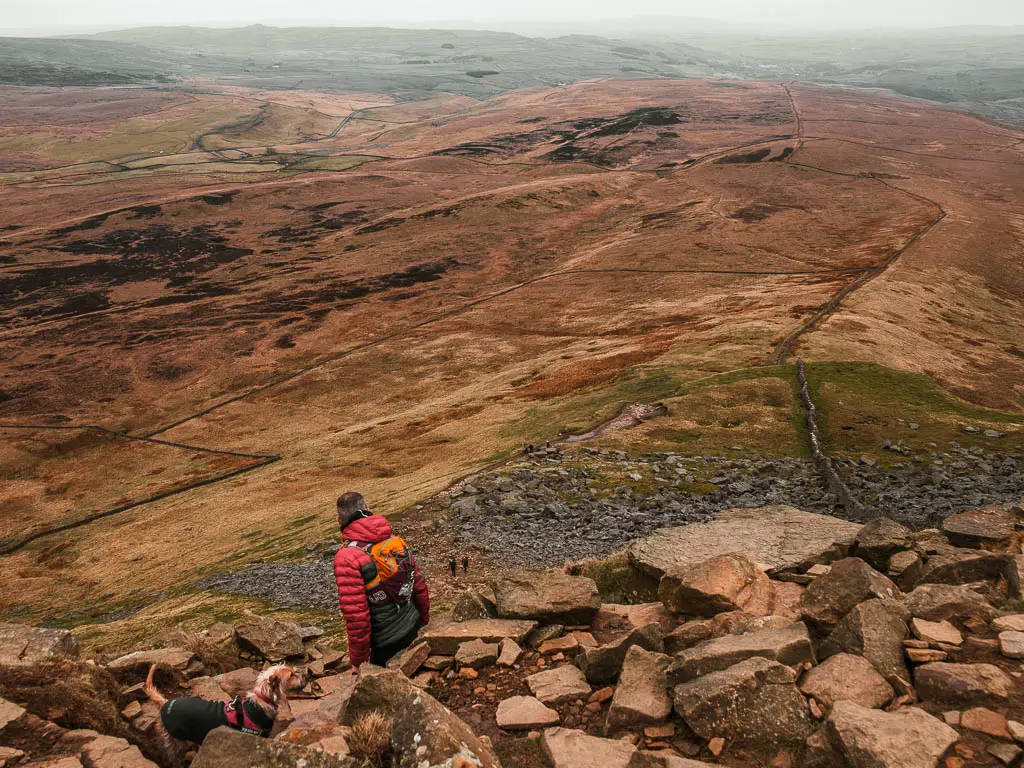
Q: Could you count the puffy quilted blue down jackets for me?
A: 0